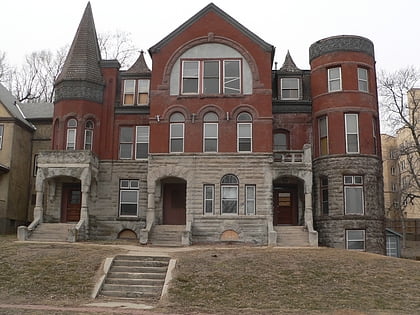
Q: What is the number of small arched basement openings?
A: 2